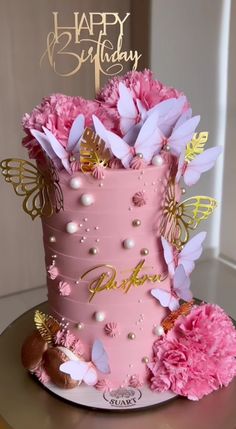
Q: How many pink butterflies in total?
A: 8